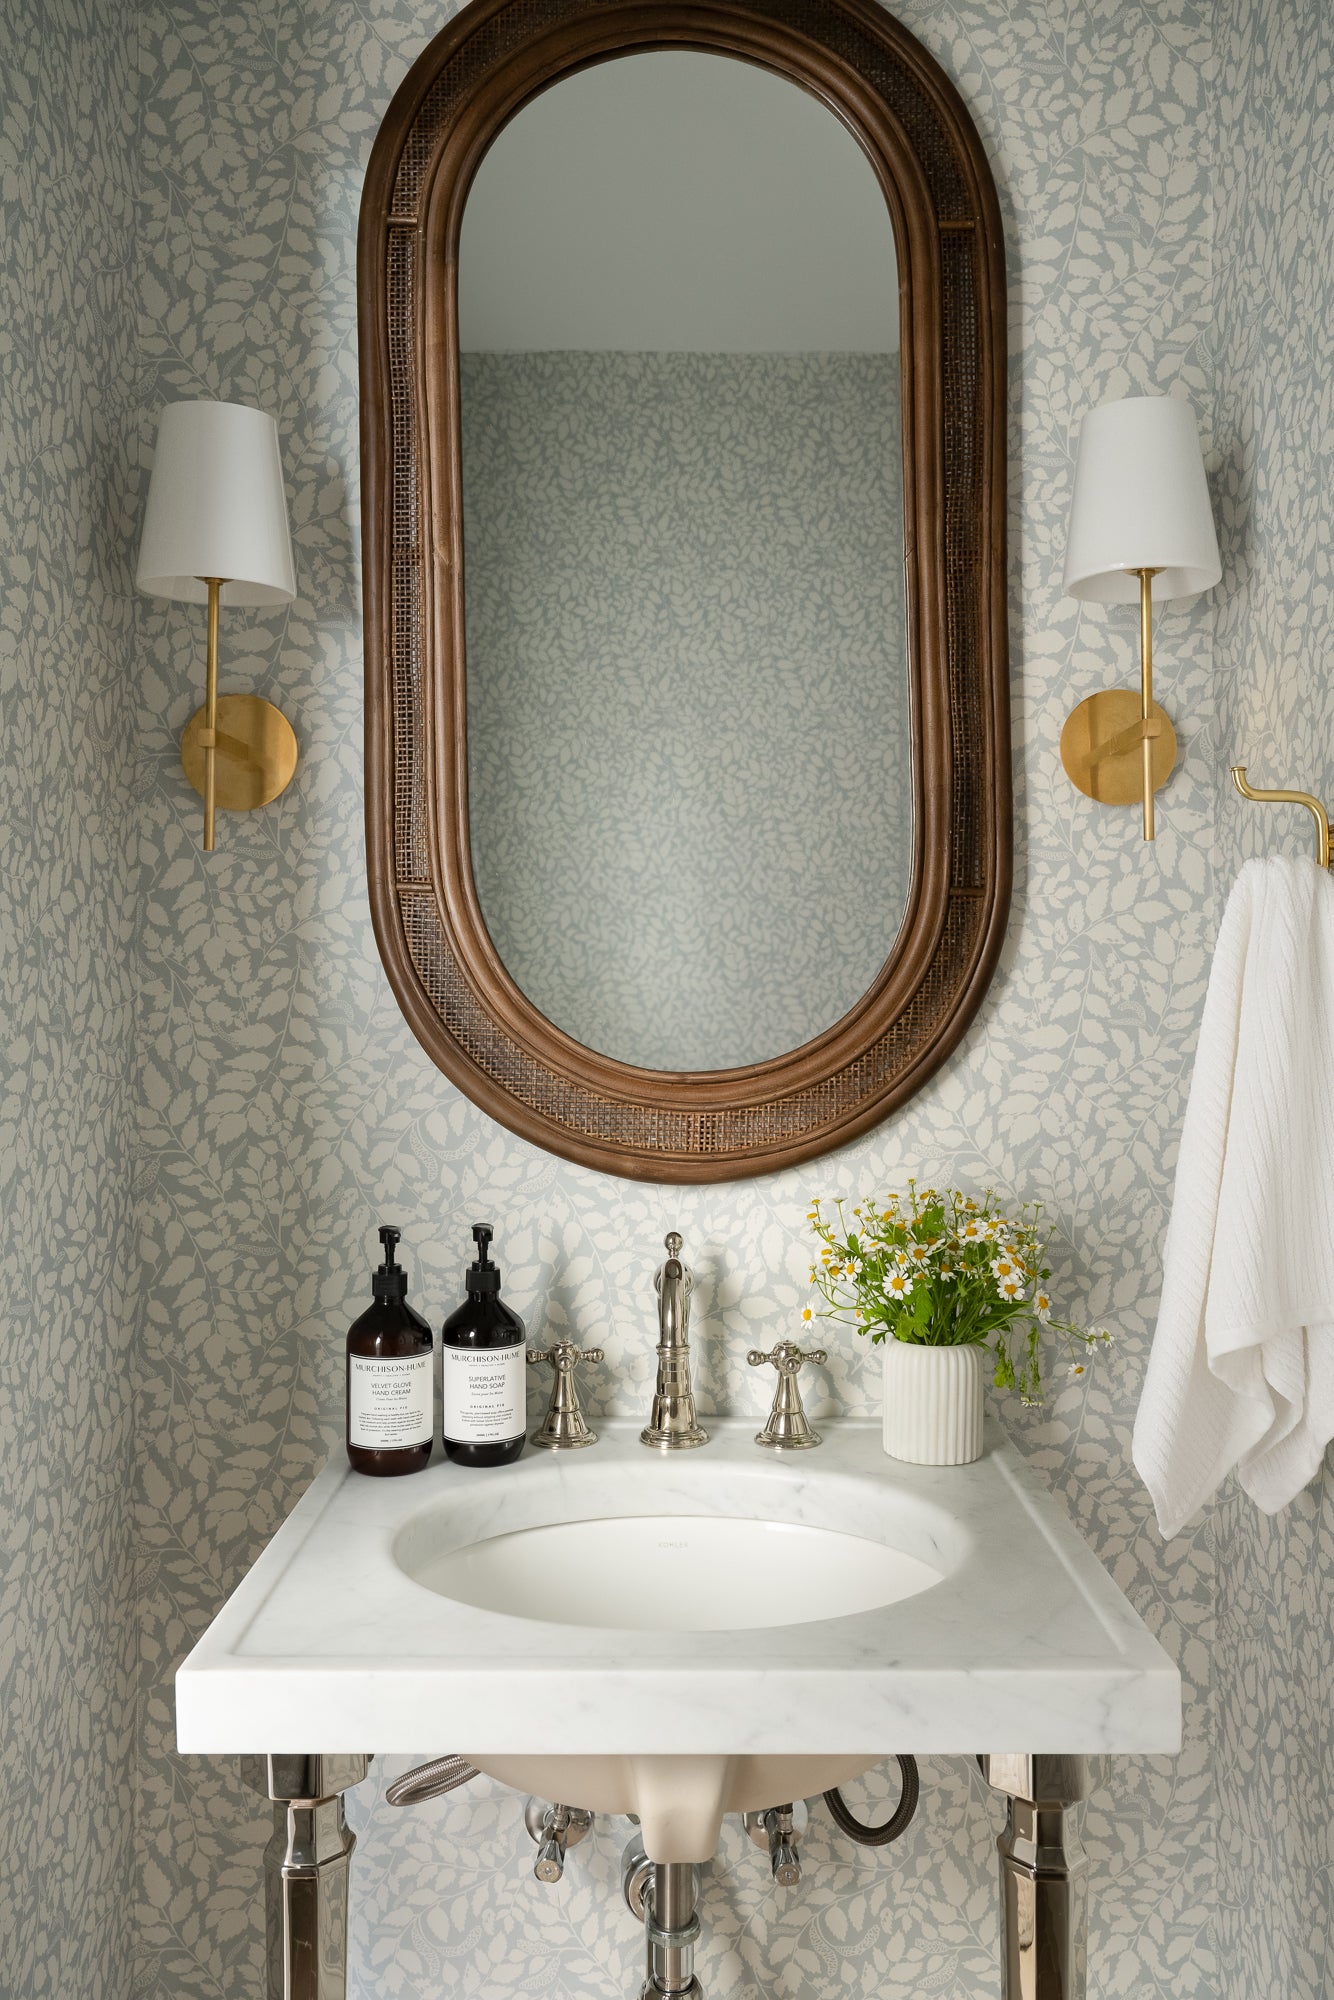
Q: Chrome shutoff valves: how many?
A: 2